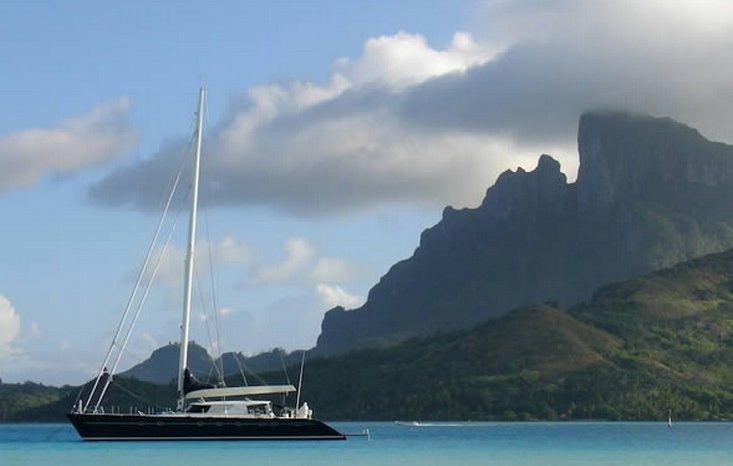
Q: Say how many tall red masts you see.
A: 0